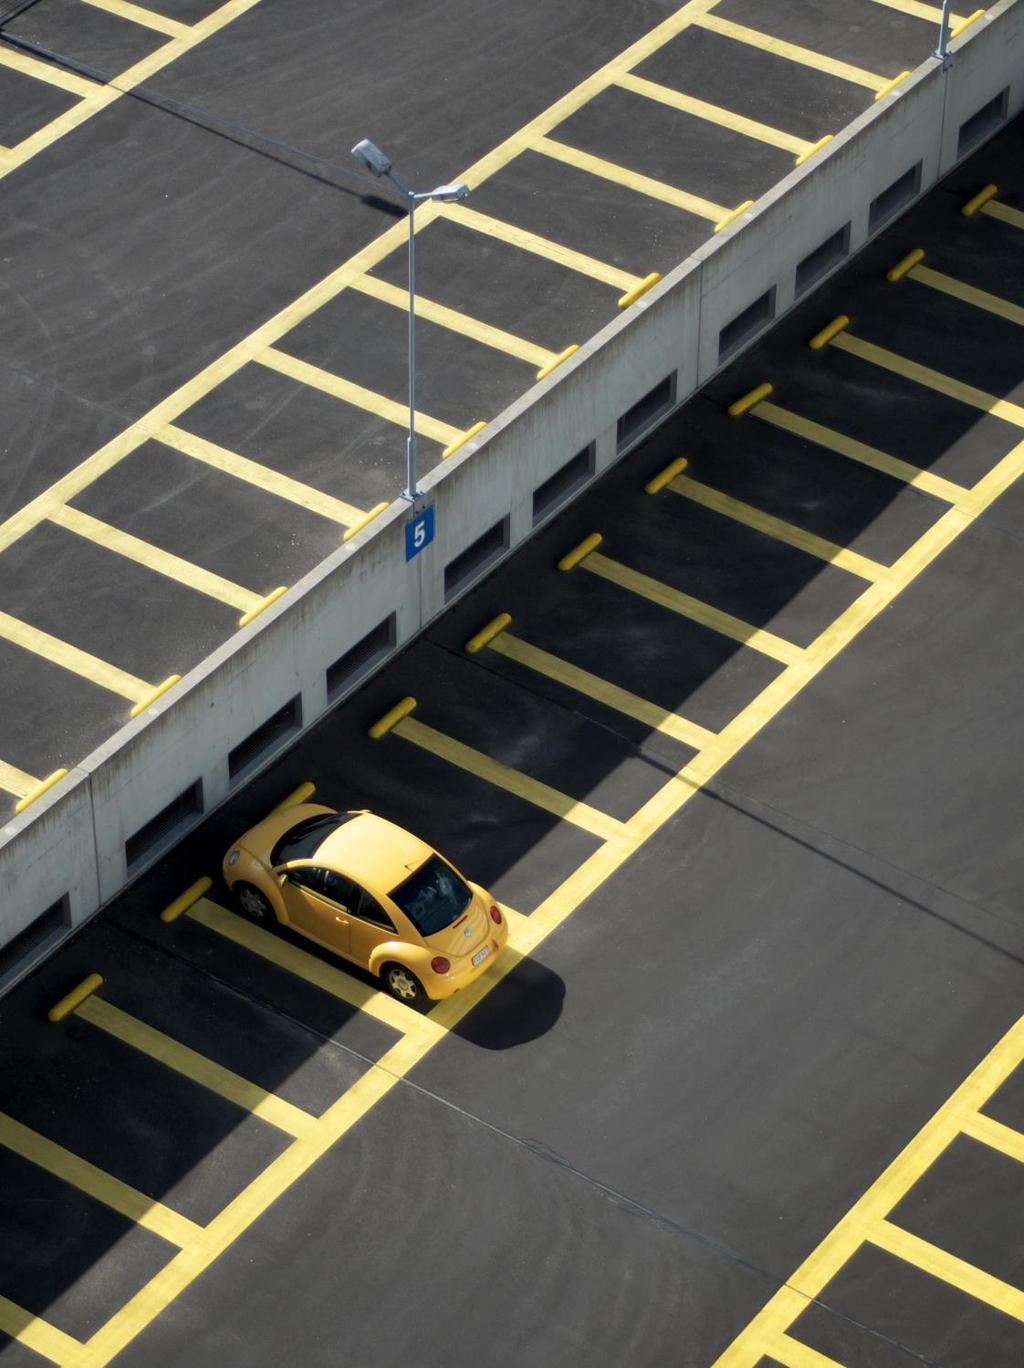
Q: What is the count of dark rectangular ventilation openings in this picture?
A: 11